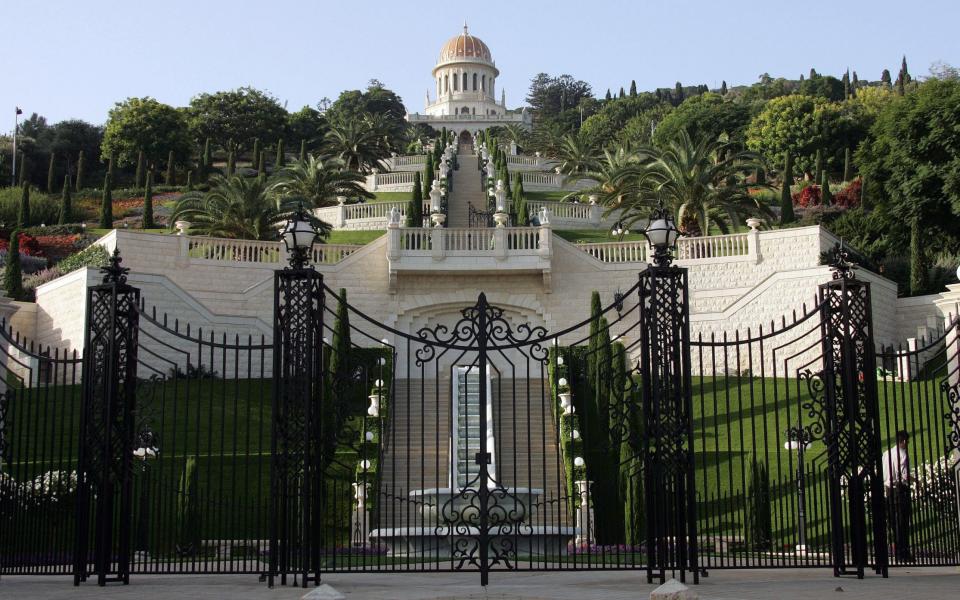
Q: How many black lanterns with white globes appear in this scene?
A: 2